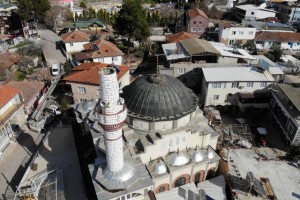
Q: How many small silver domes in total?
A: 4